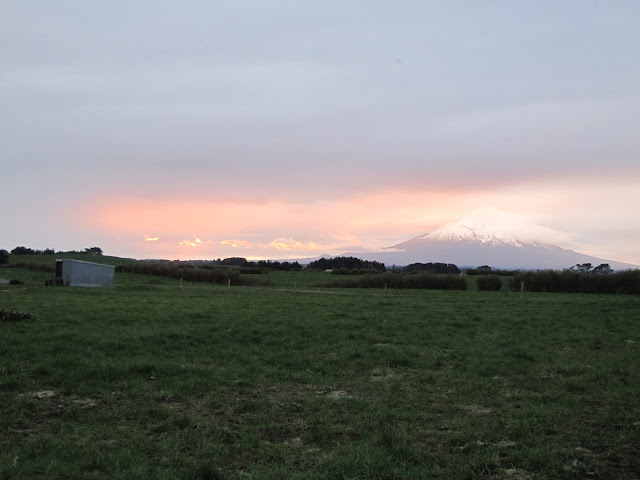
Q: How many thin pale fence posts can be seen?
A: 5